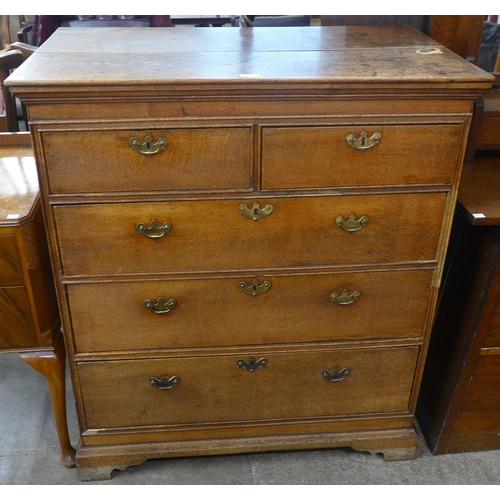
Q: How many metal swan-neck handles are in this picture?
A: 8